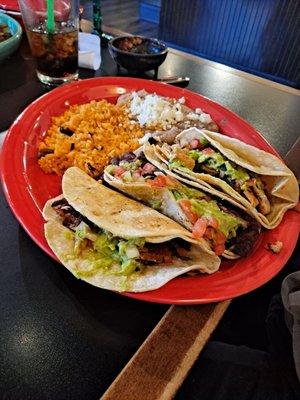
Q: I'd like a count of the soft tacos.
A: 3